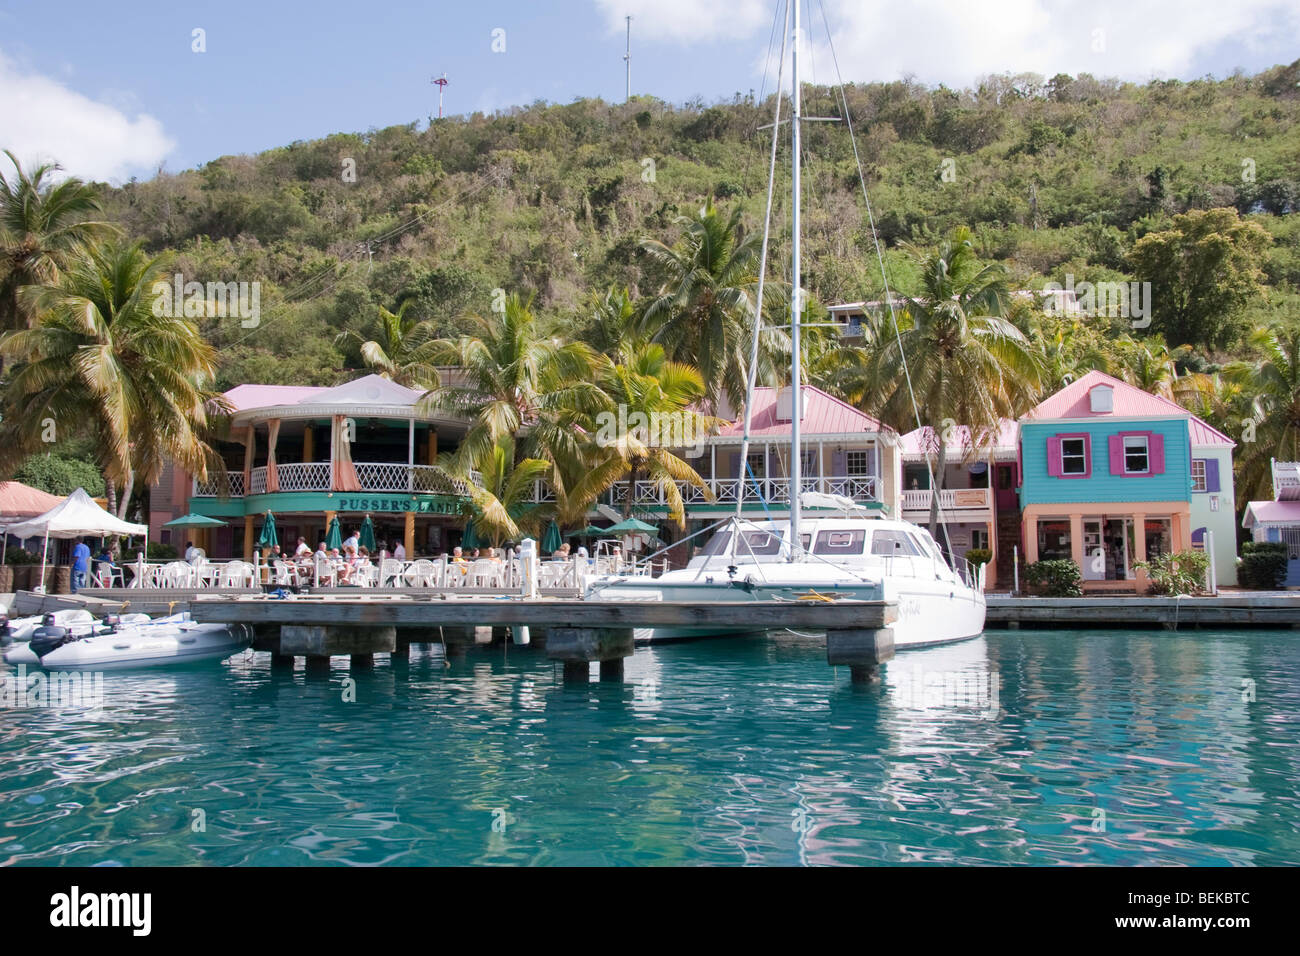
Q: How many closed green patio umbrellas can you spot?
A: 5